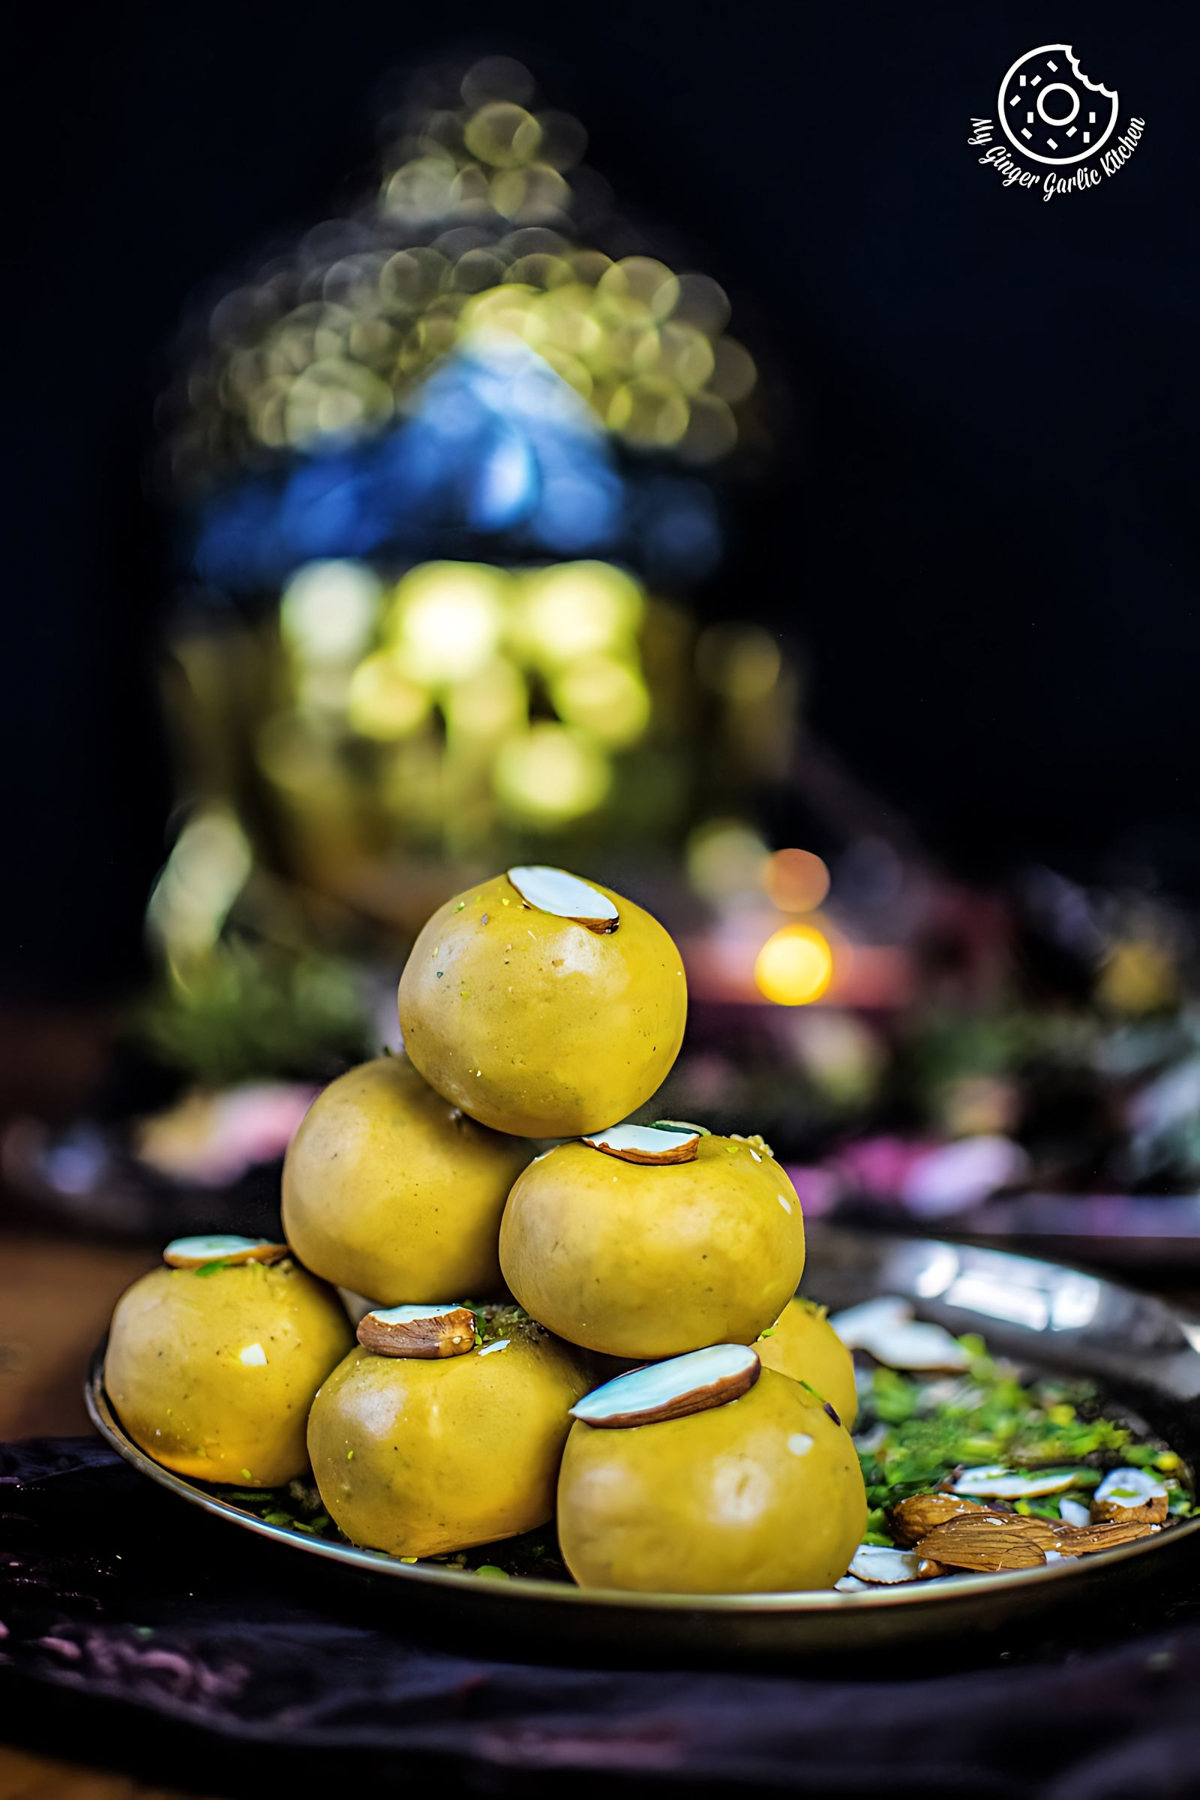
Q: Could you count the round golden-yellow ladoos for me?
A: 7